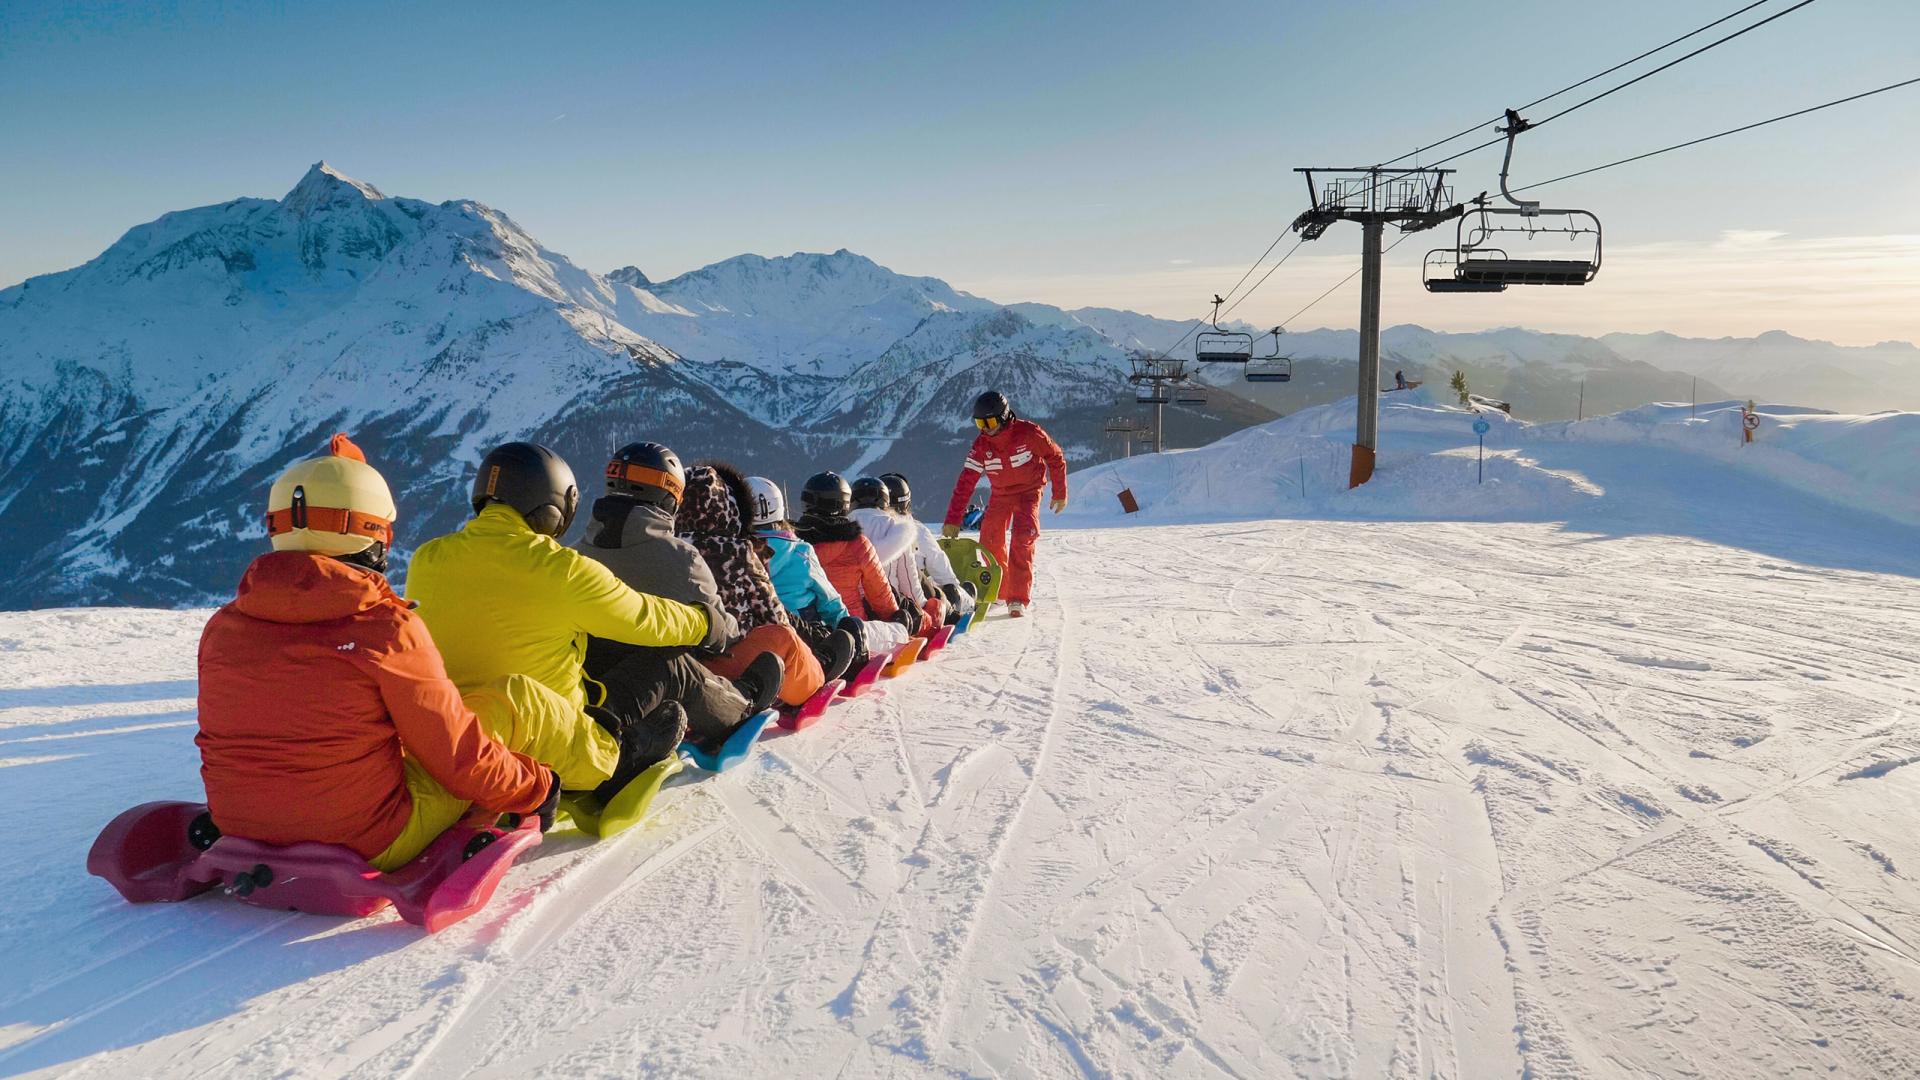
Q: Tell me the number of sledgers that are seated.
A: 8